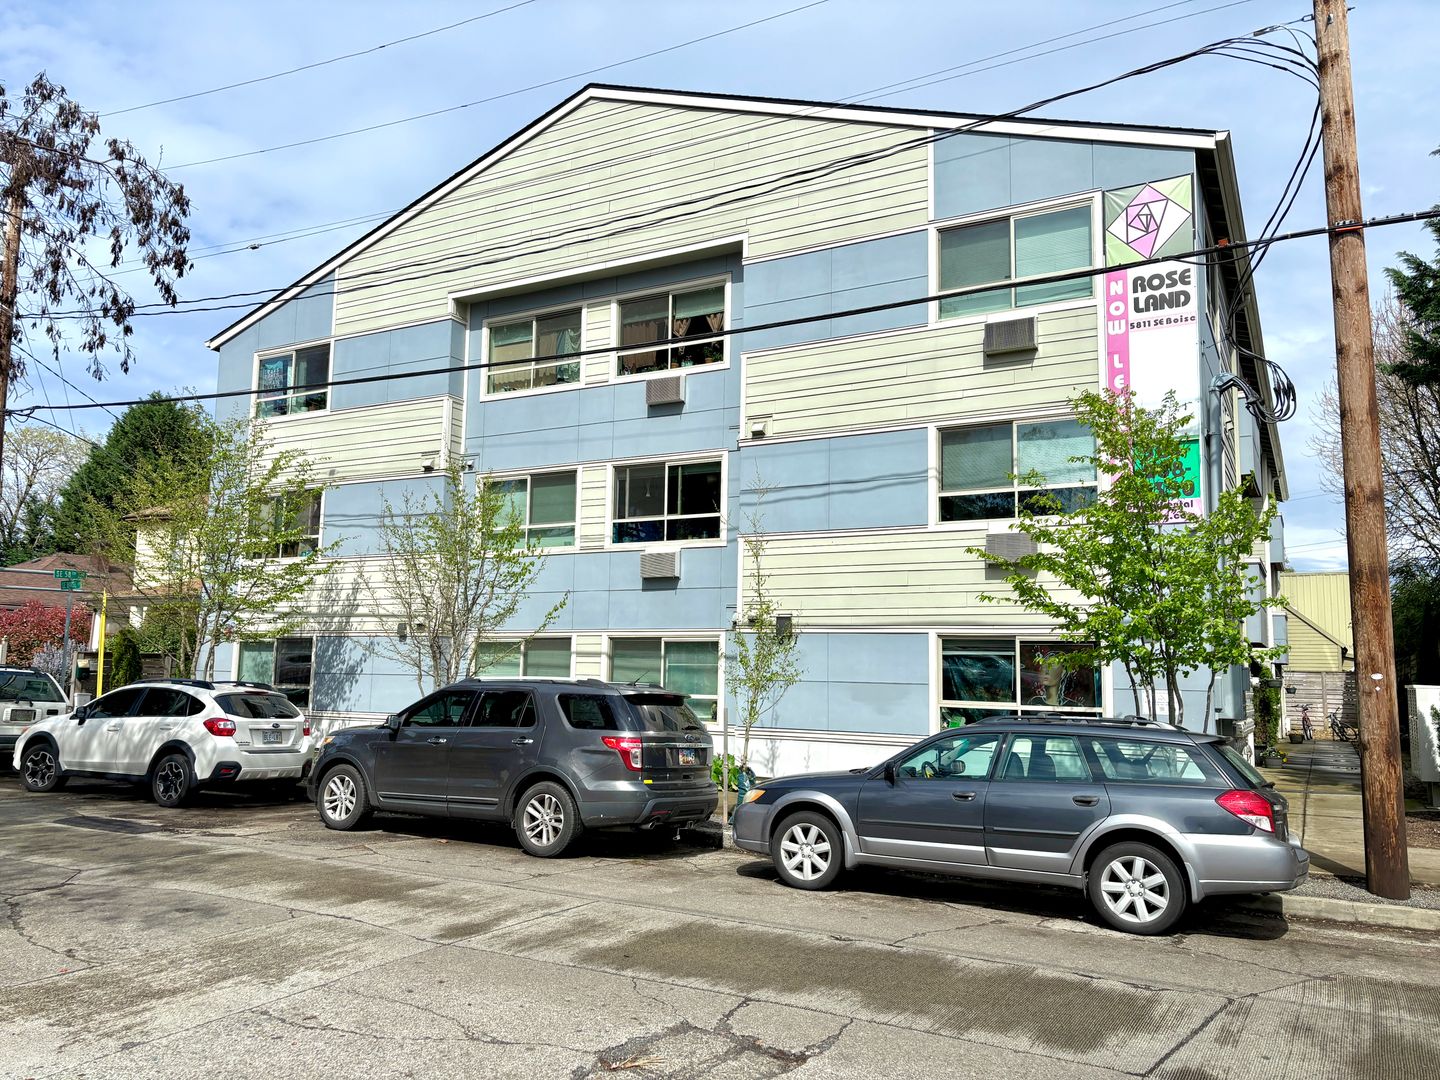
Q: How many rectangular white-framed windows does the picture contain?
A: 12